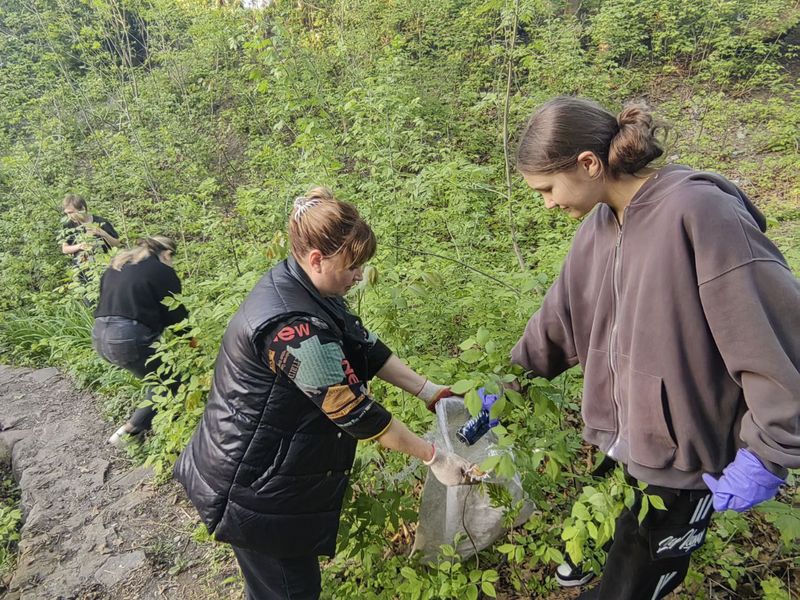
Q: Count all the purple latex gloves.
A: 2